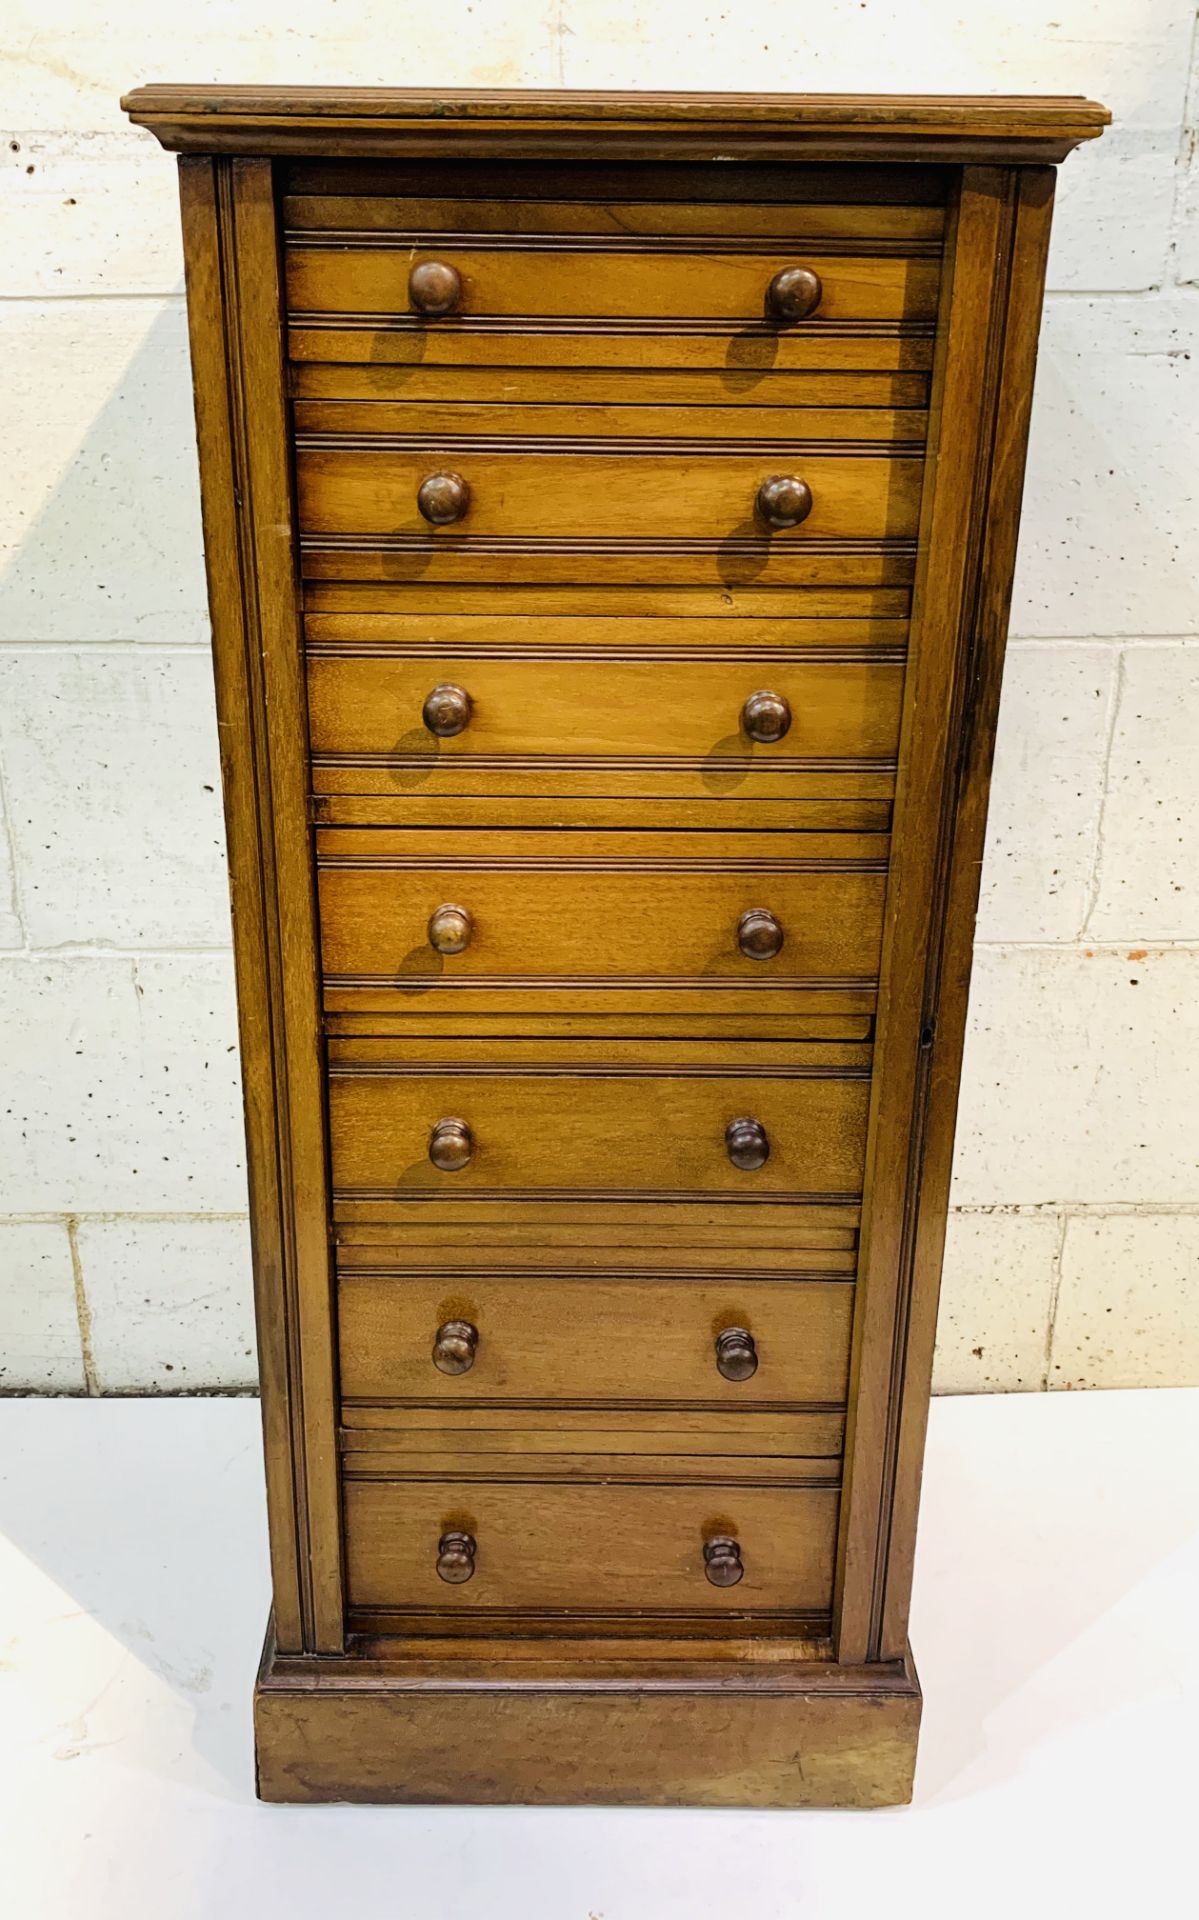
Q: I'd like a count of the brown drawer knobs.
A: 14